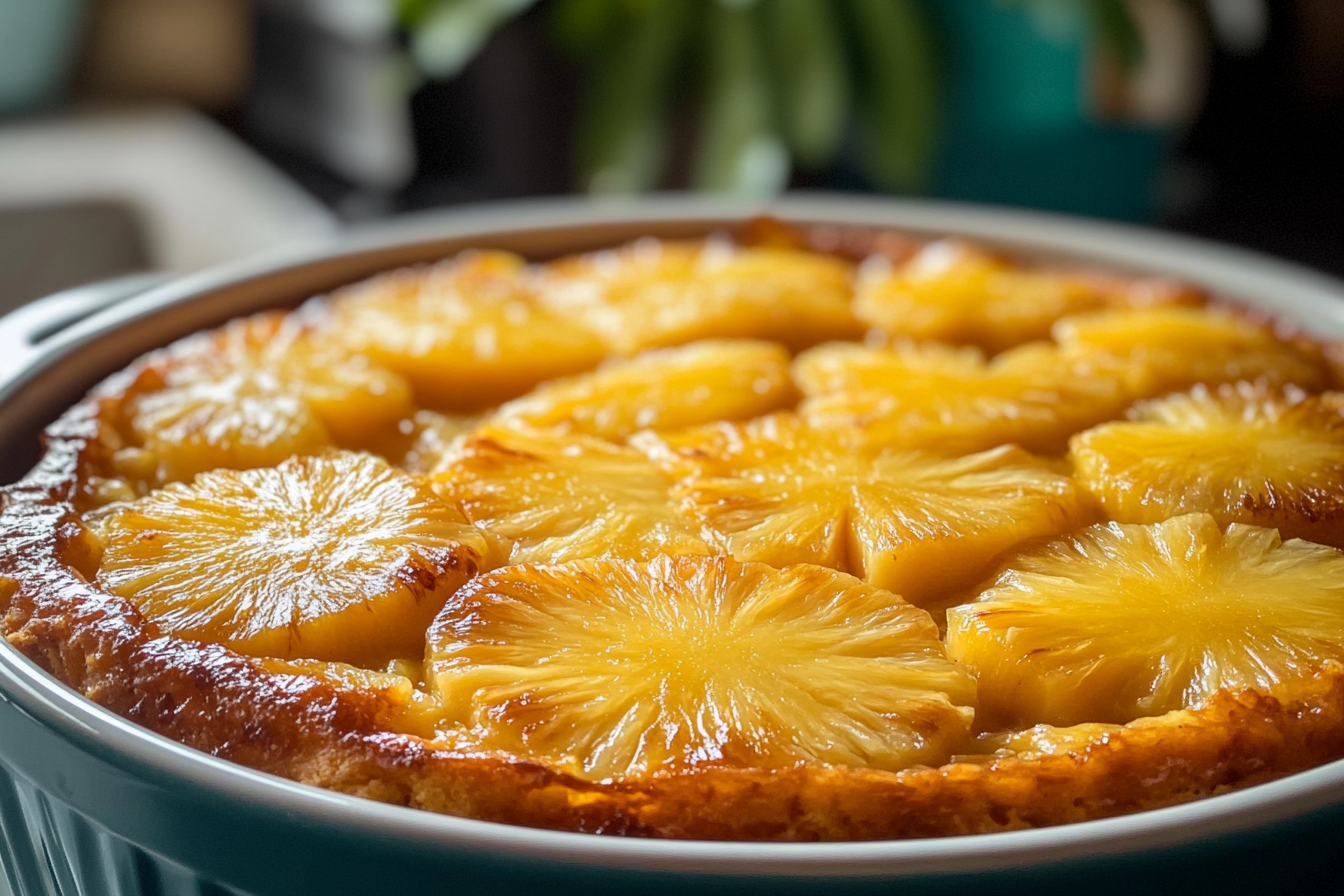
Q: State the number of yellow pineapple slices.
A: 13